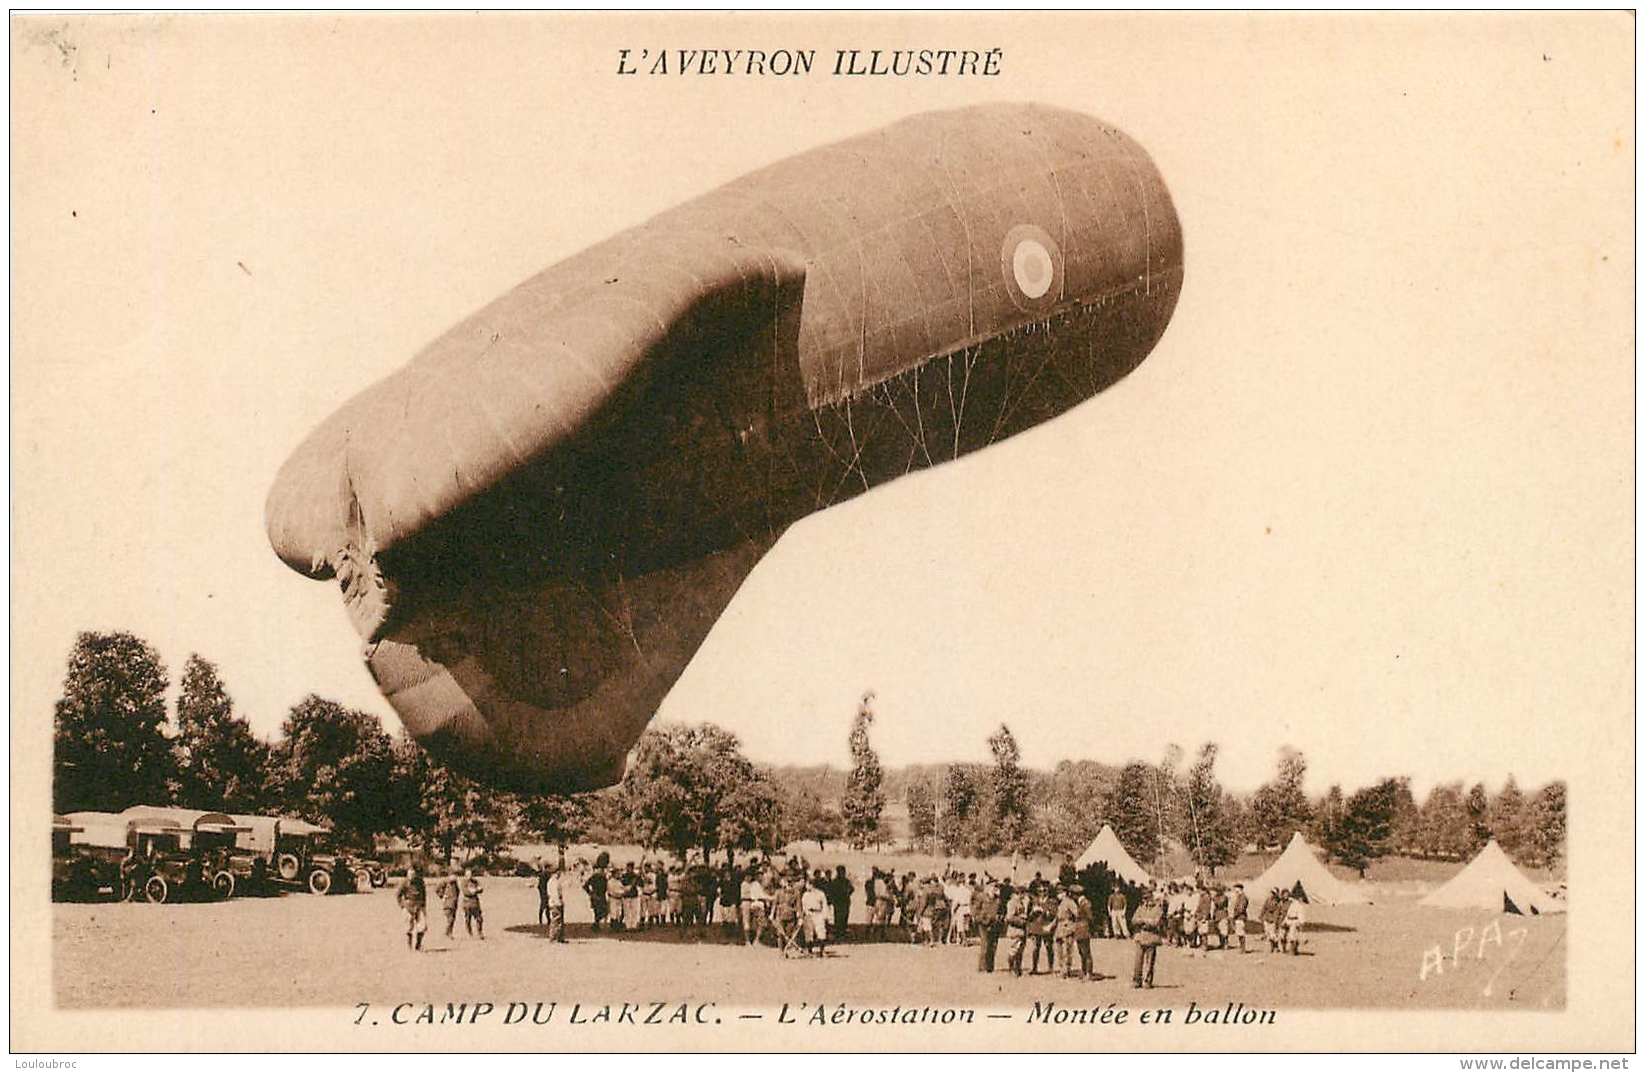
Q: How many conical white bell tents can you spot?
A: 3